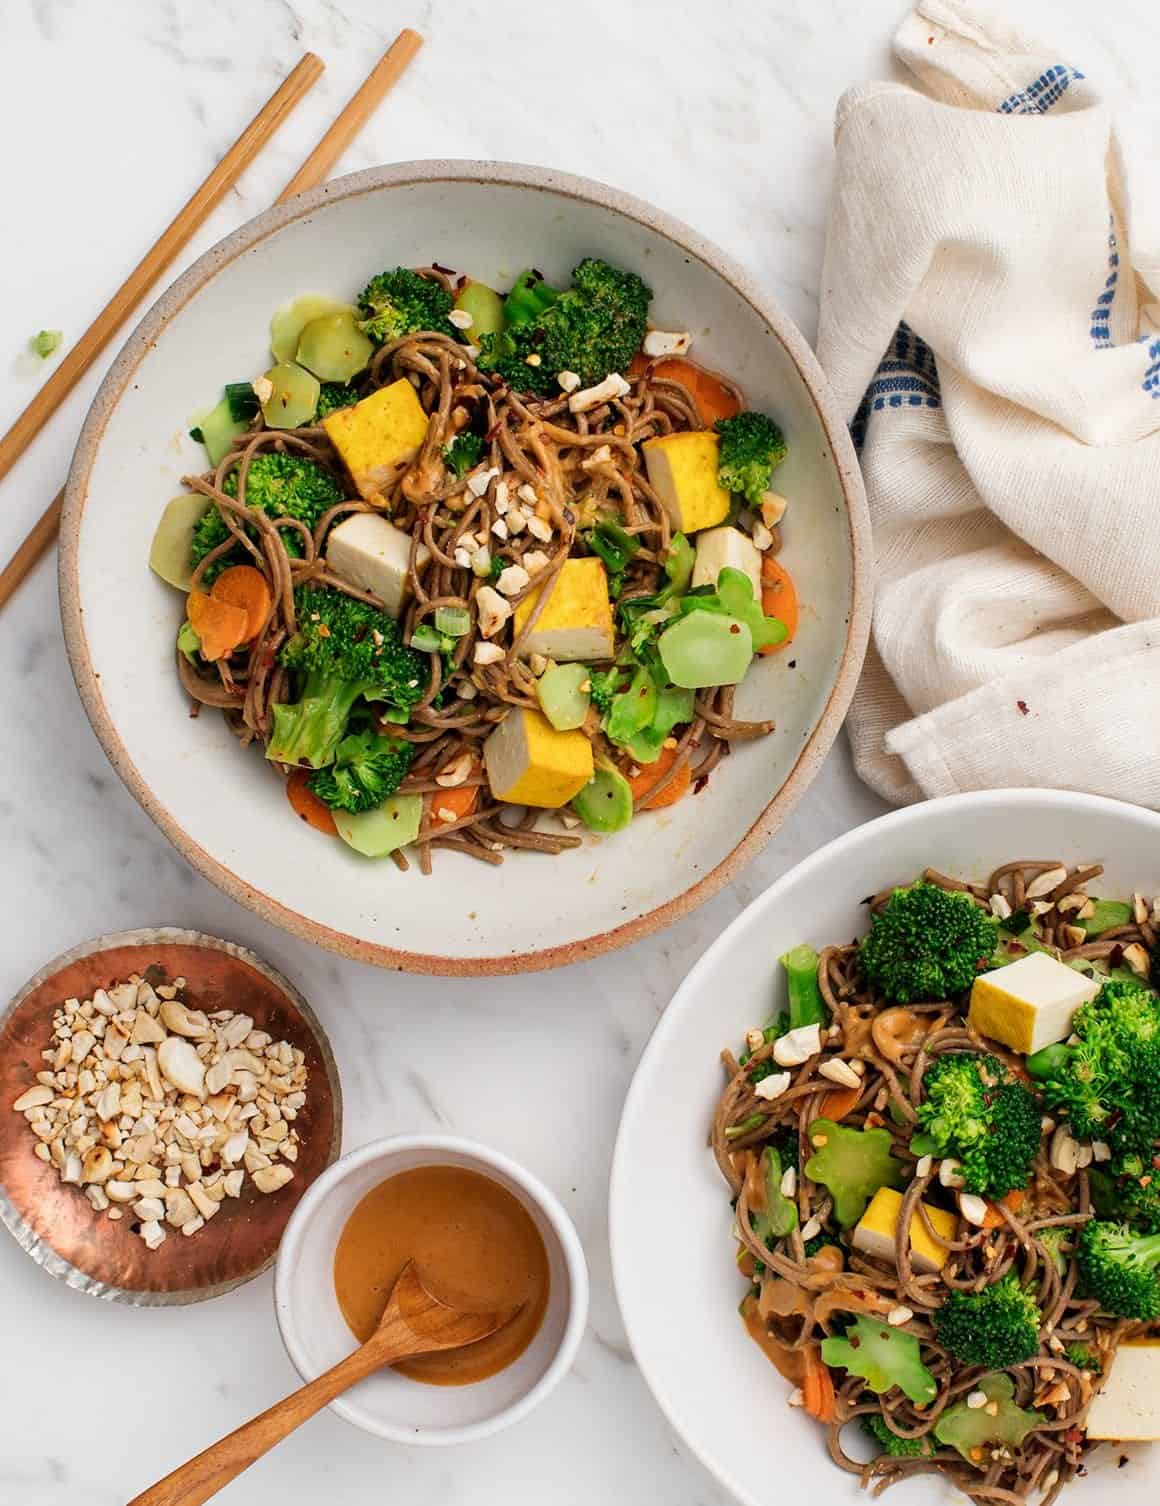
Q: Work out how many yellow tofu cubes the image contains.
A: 6